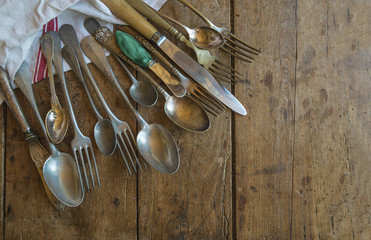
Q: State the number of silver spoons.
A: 7